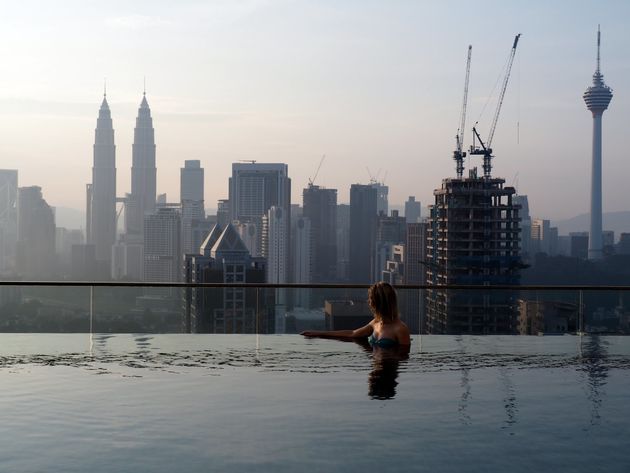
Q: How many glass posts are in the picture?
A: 4